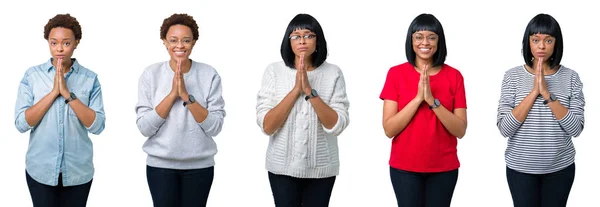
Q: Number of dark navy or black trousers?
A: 5